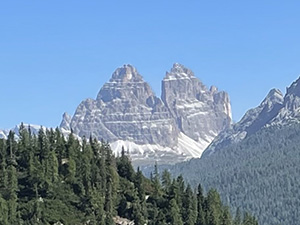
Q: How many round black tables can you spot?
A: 0